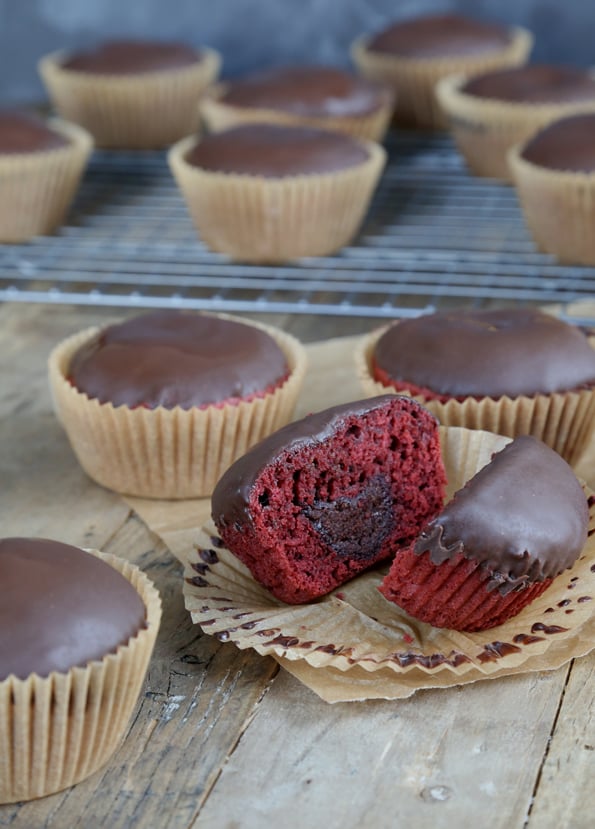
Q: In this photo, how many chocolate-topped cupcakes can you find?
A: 11